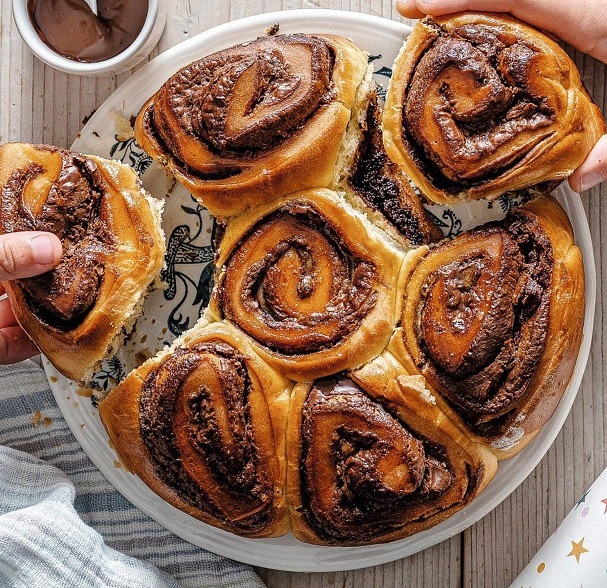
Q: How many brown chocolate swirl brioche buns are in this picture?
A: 7